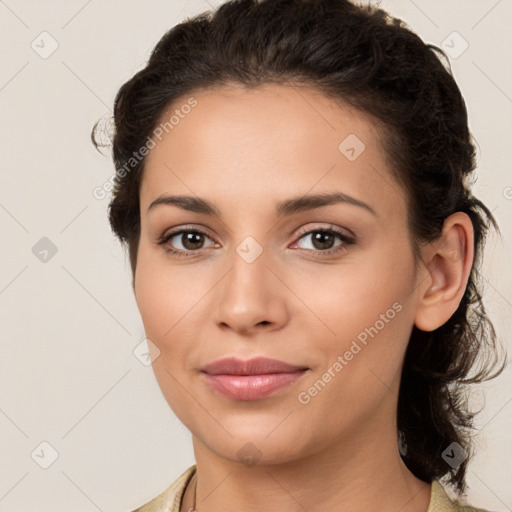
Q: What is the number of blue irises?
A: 0